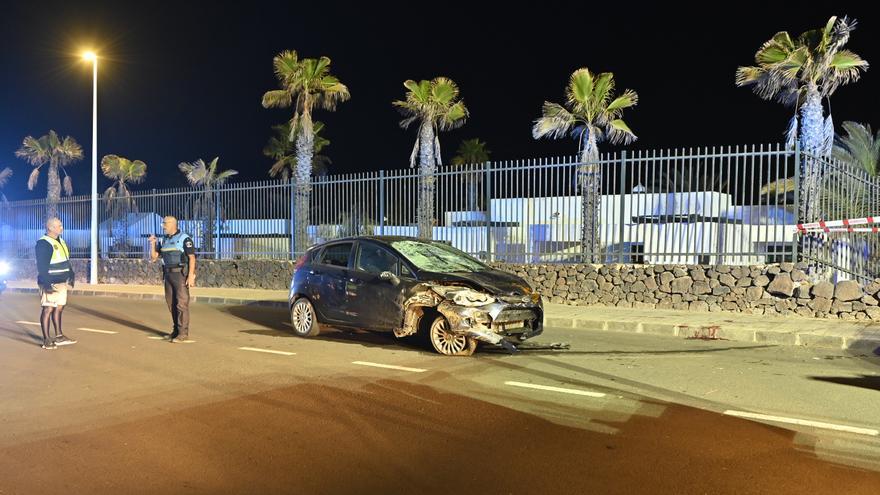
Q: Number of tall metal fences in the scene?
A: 1